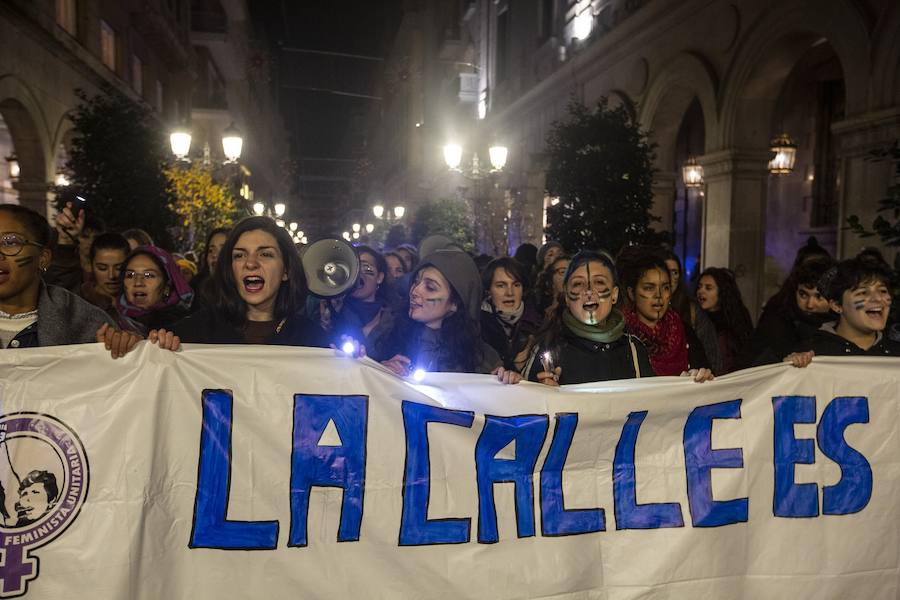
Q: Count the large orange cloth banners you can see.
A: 0